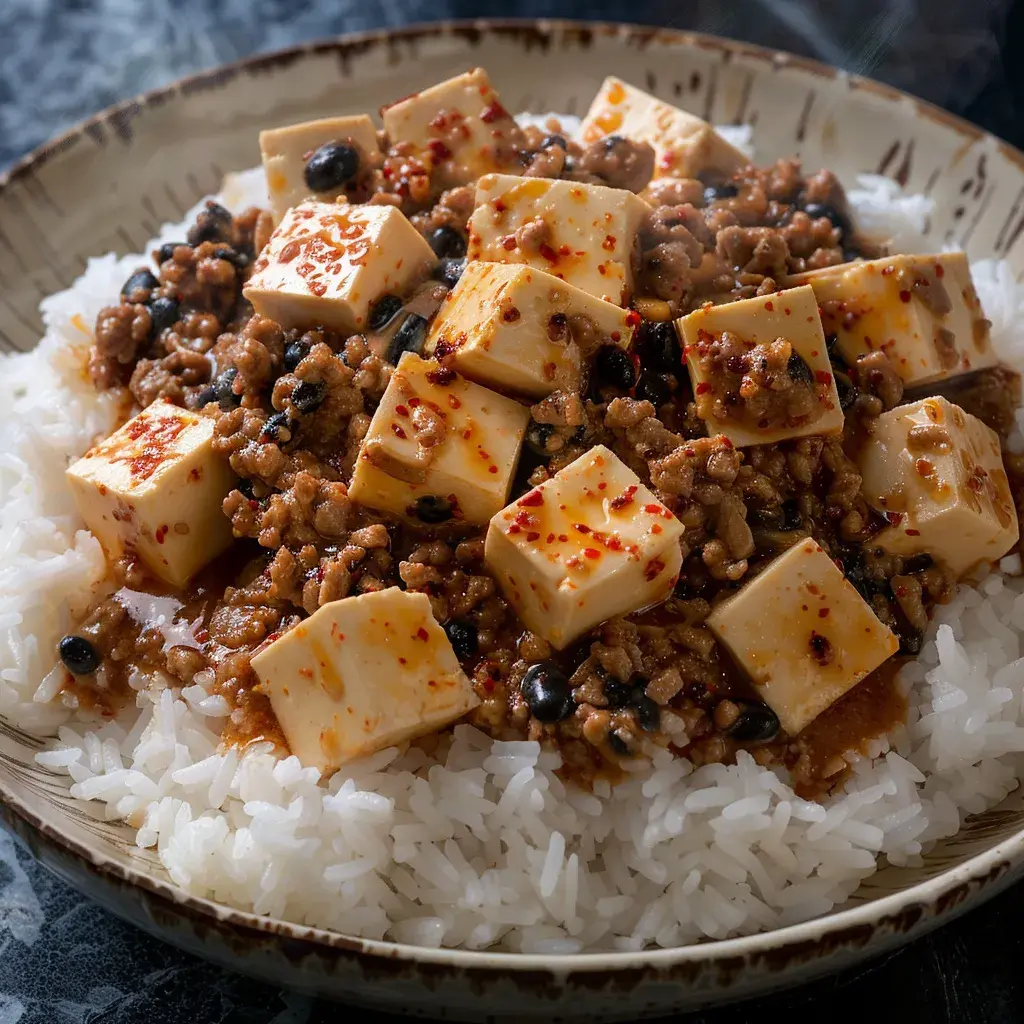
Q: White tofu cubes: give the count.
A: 14